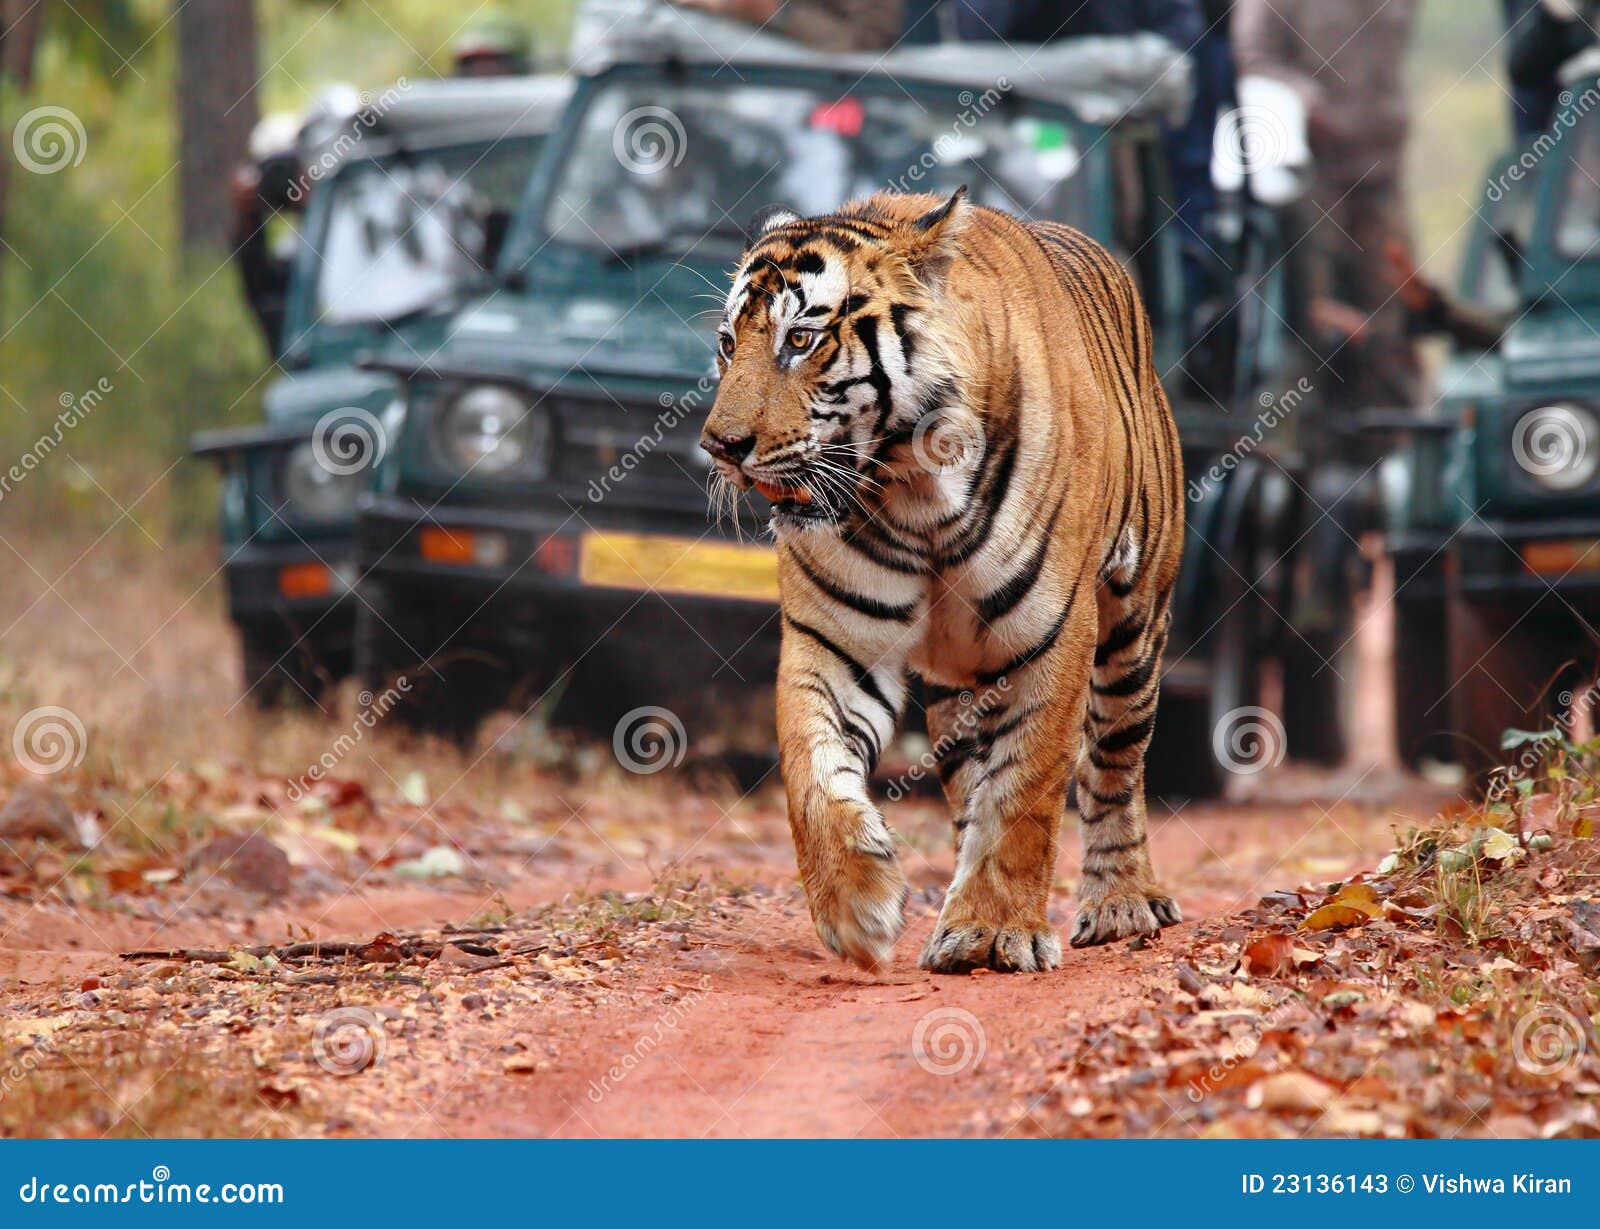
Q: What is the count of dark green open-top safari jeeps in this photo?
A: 3